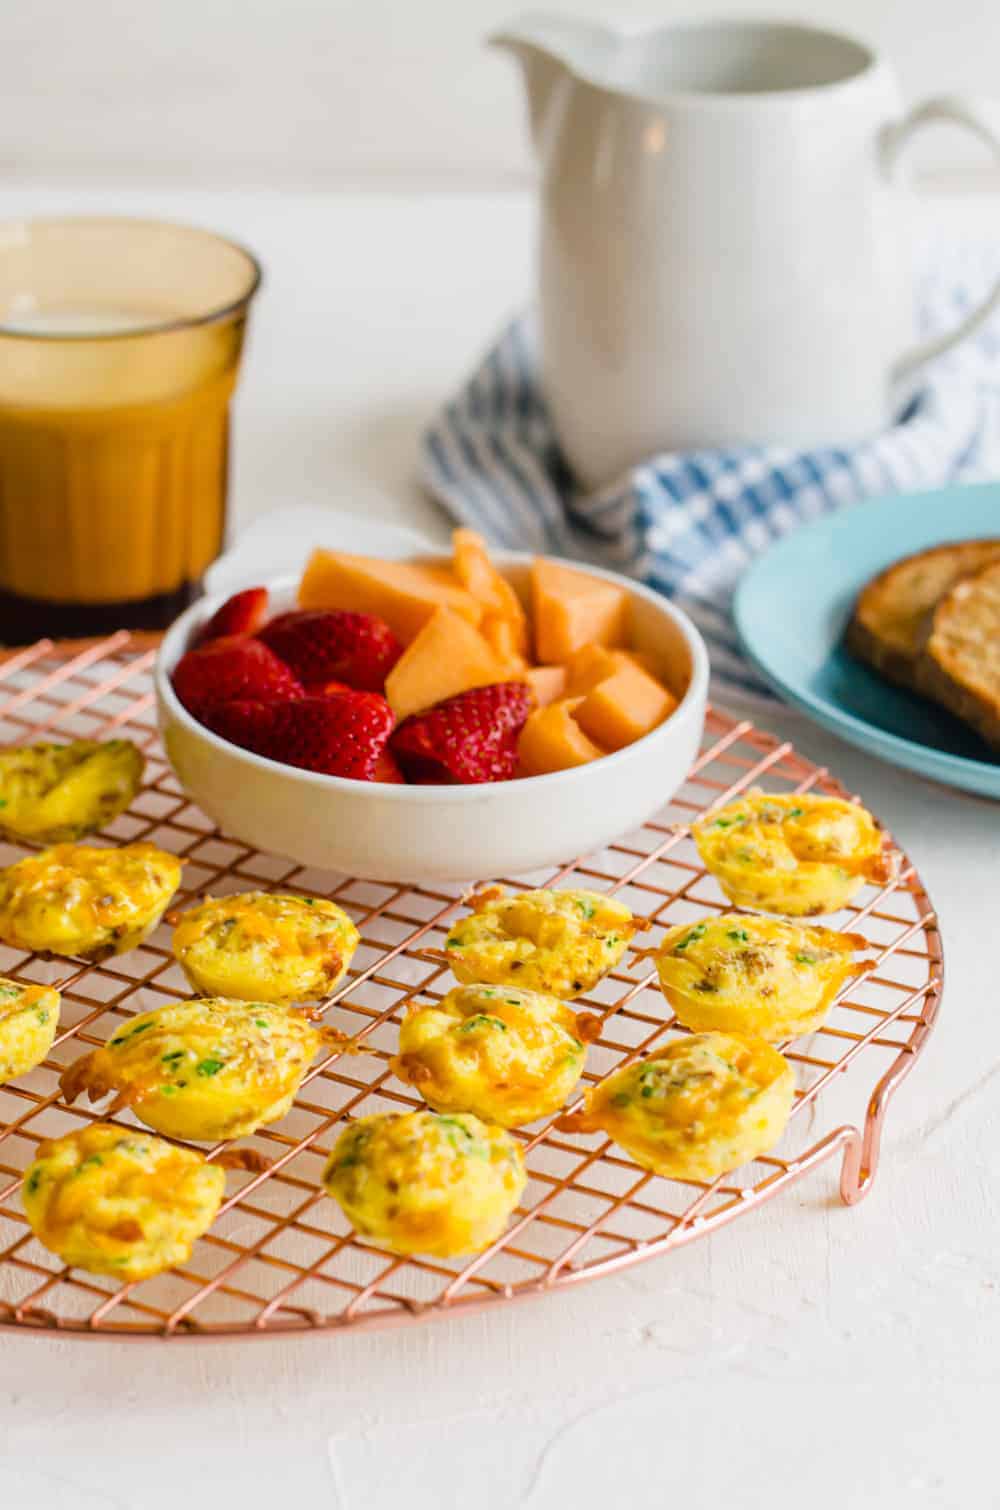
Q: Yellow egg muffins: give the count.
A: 12